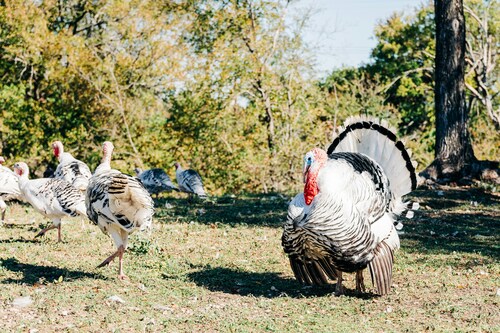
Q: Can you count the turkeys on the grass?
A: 7